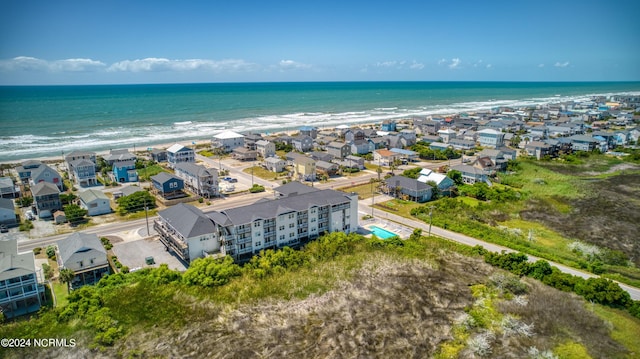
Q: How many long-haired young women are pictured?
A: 0